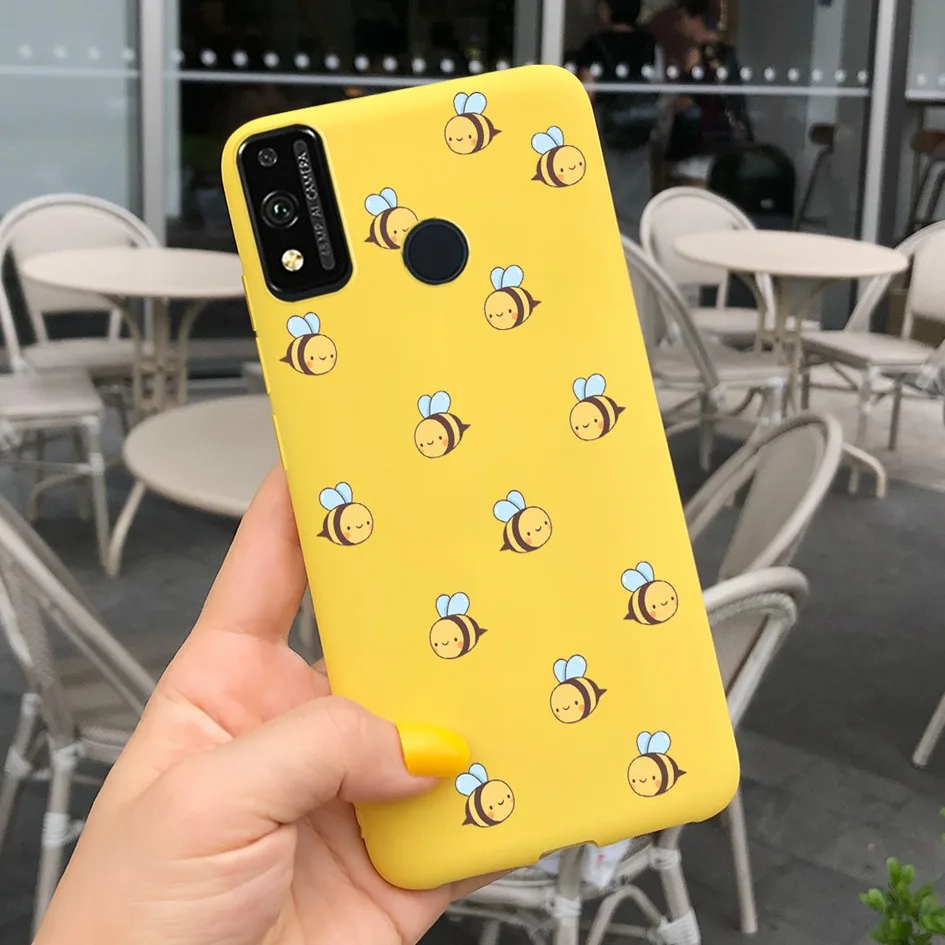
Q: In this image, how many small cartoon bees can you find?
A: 14